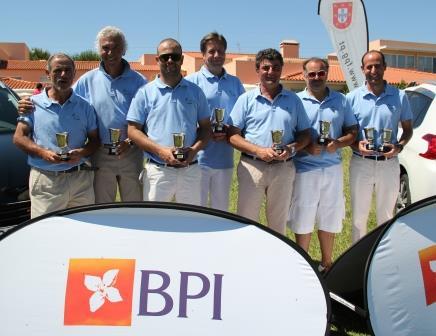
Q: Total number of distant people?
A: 1